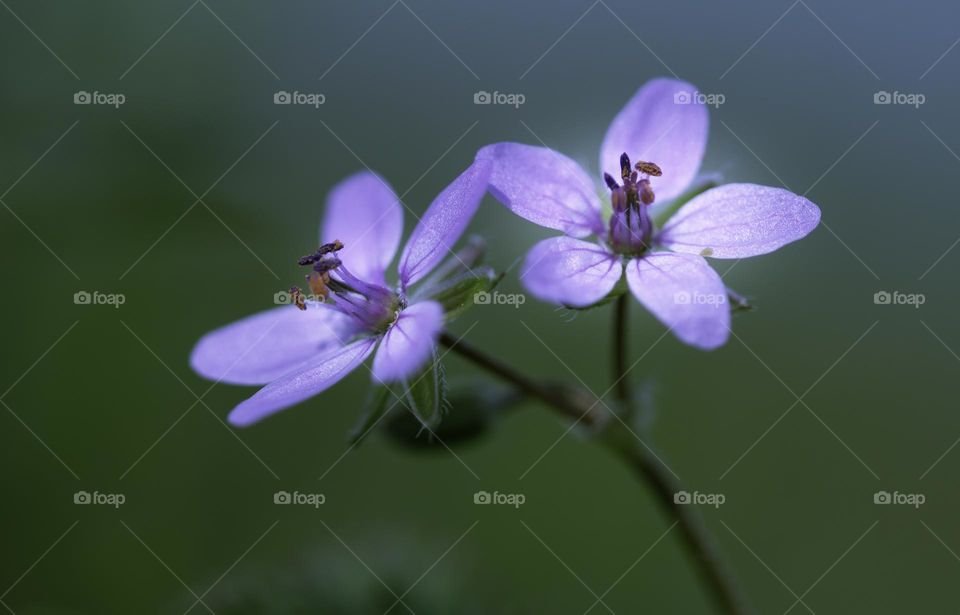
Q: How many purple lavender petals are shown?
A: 10